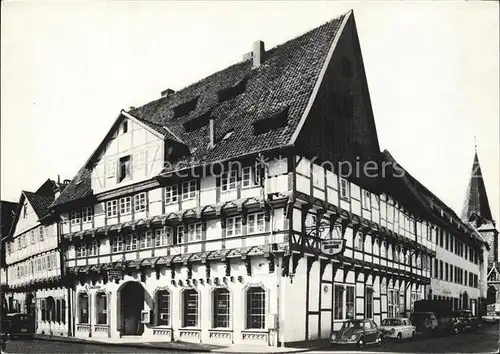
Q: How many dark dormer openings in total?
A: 4